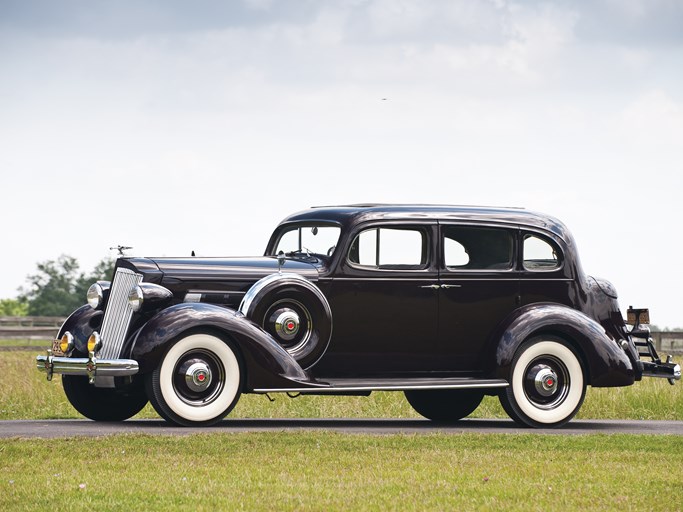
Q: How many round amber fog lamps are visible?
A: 2